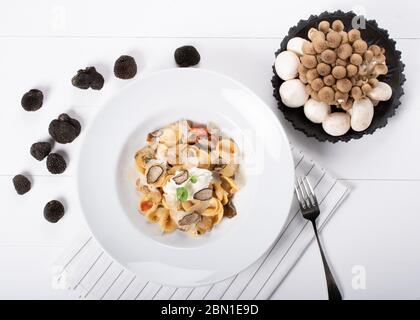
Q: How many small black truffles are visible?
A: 9